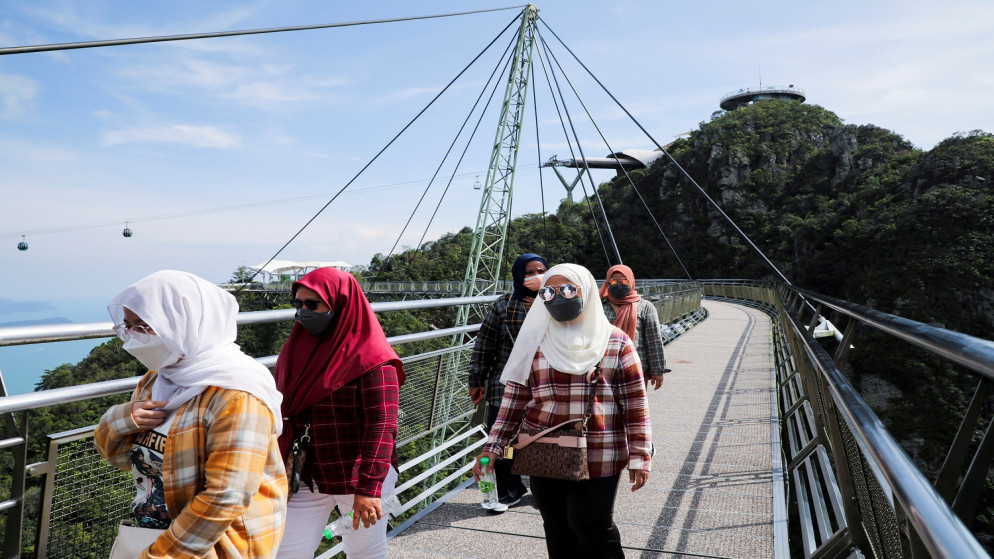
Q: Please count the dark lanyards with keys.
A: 1